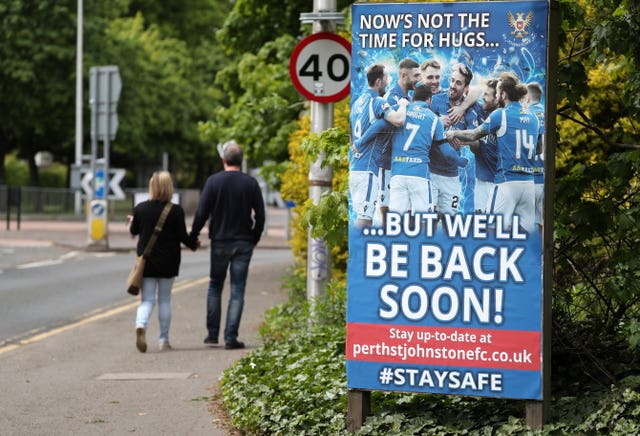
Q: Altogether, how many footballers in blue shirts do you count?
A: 8